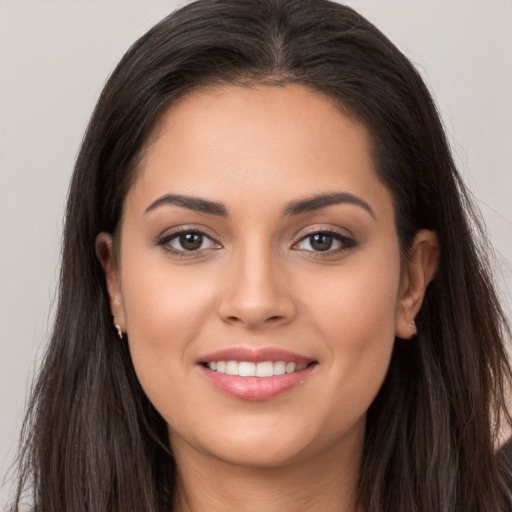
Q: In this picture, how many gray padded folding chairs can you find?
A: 0